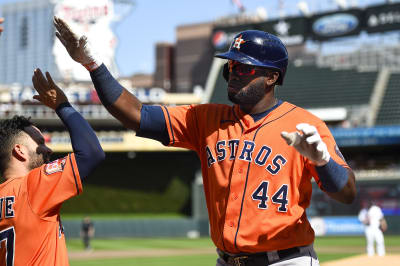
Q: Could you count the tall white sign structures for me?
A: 1